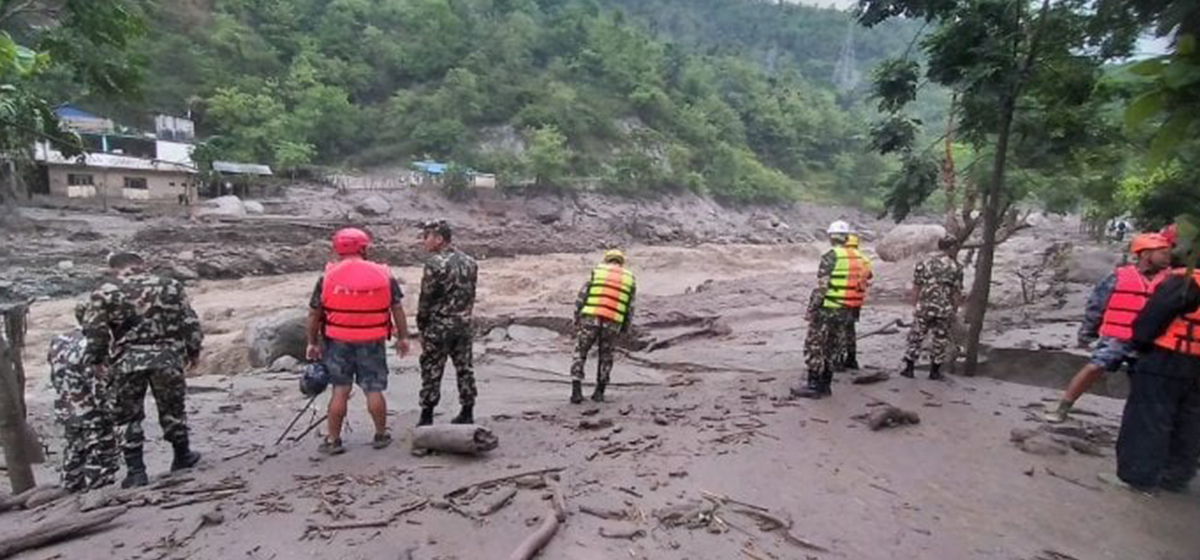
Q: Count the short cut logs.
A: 1